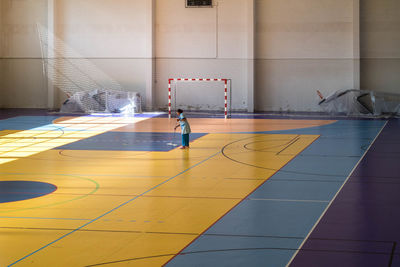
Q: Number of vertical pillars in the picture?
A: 4